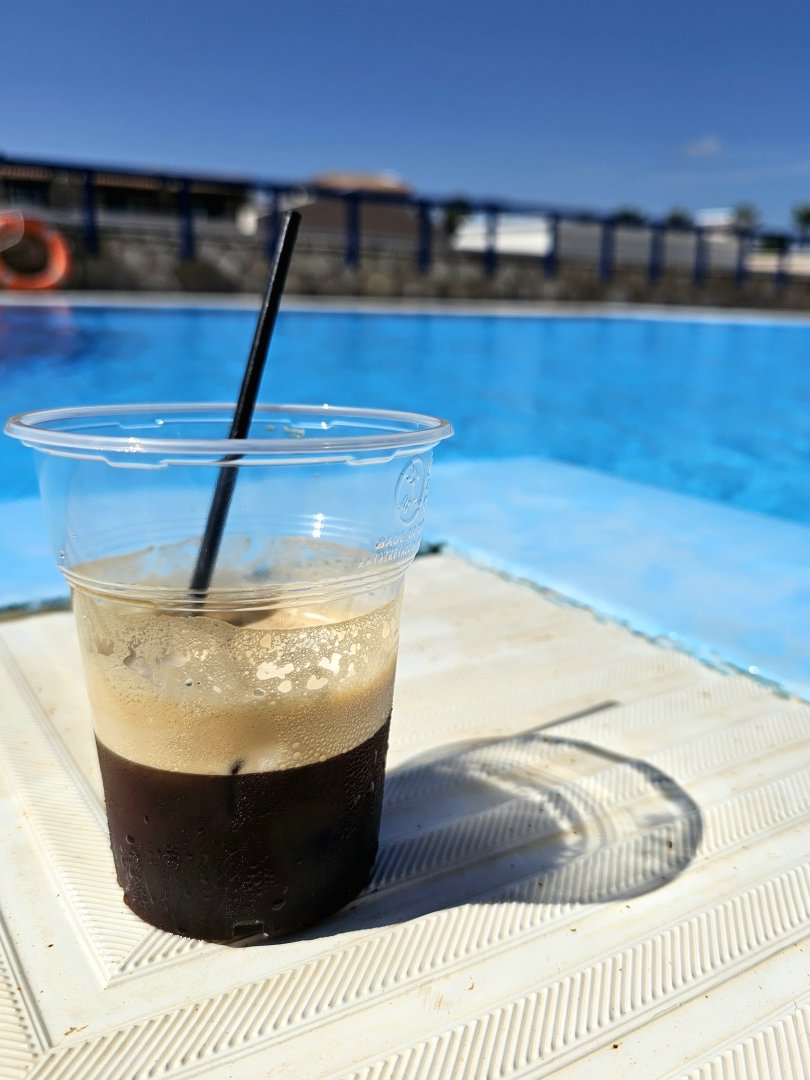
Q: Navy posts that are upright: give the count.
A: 12